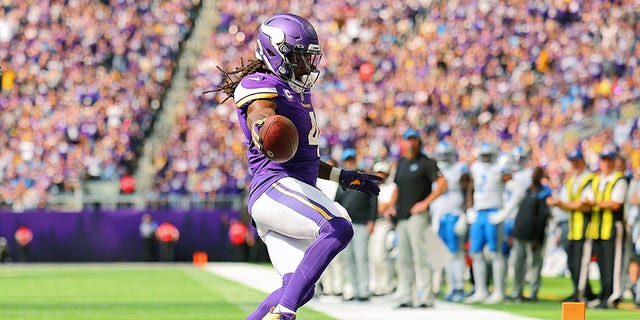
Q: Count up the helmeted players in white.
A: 3